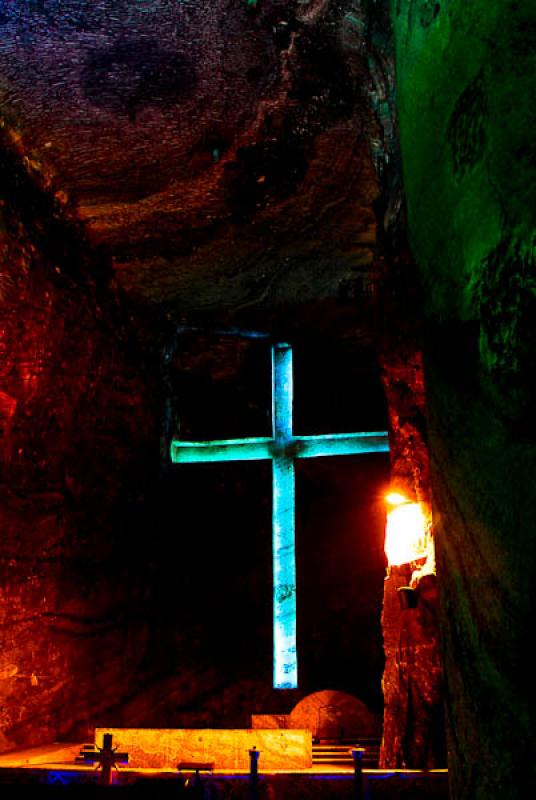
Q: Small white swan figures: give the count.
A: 0